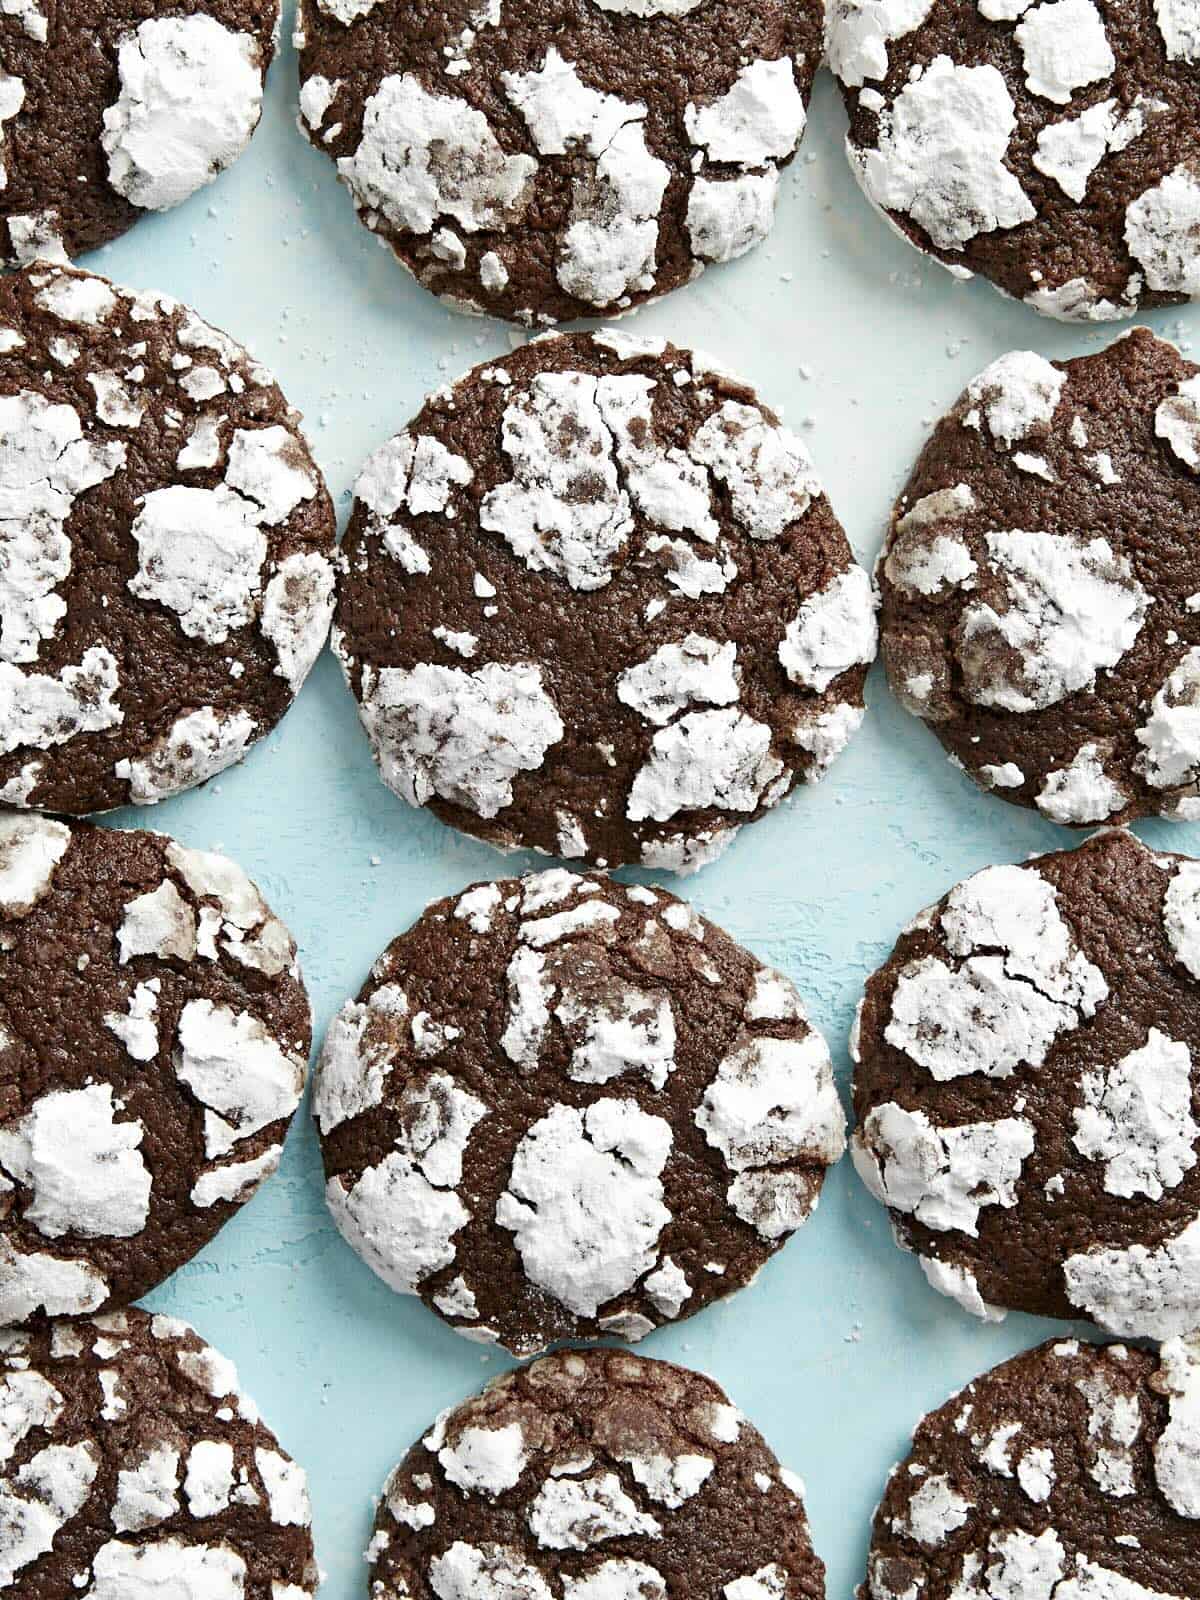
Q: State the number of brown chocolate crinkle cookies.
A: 12